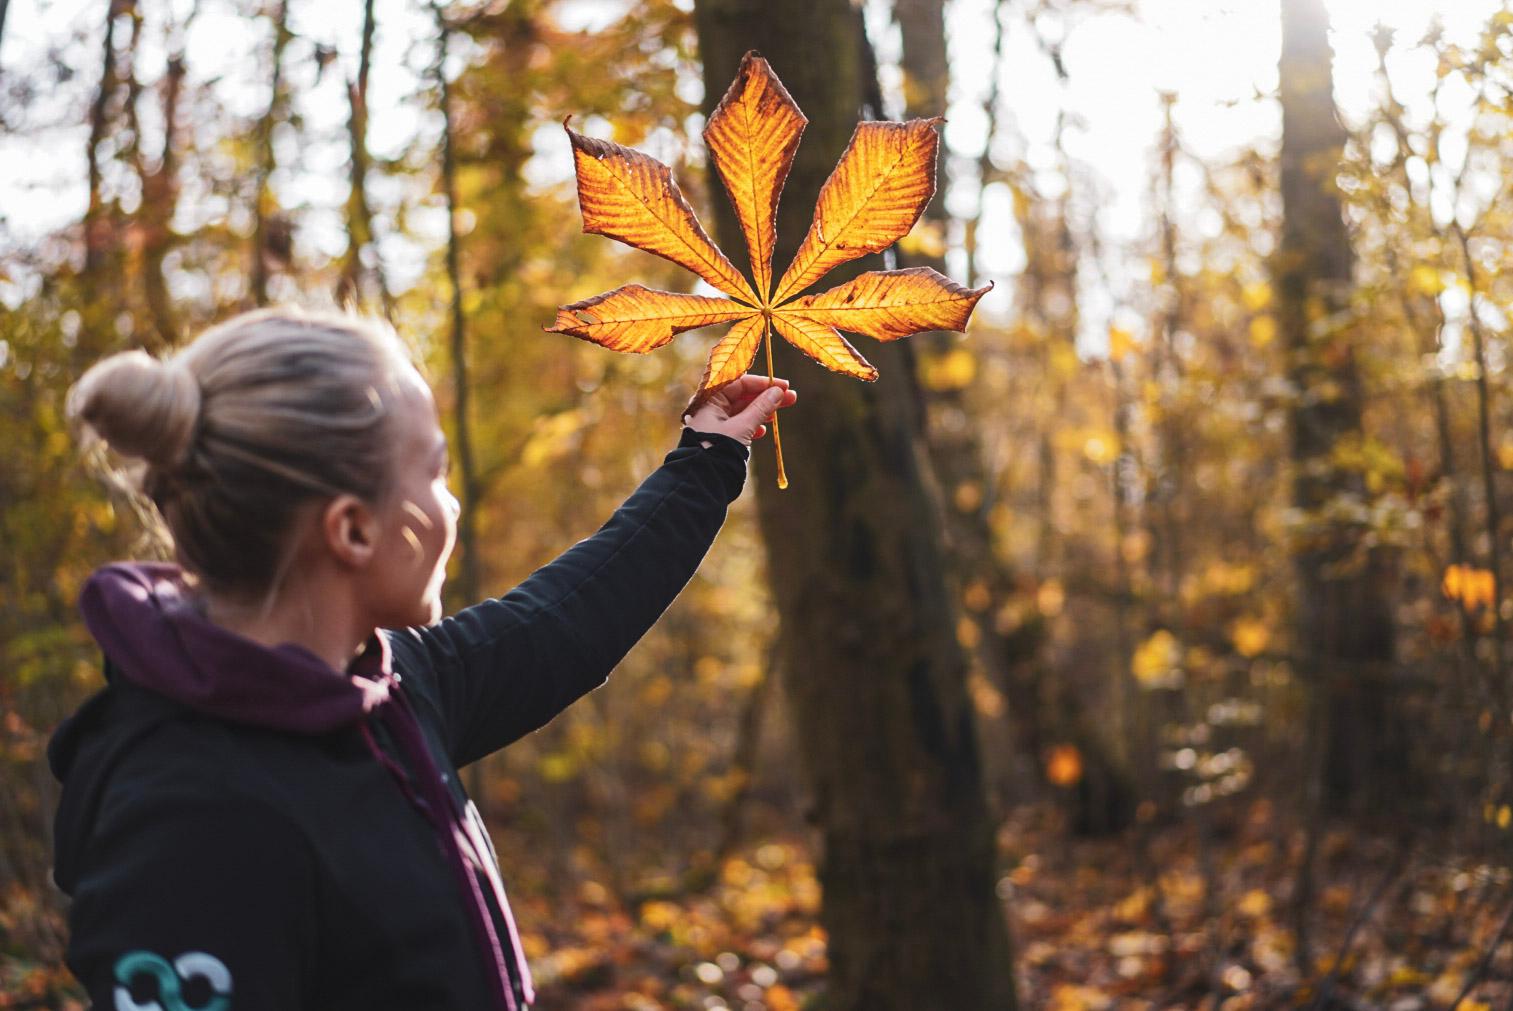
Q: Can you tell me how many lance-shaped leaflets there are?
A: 7